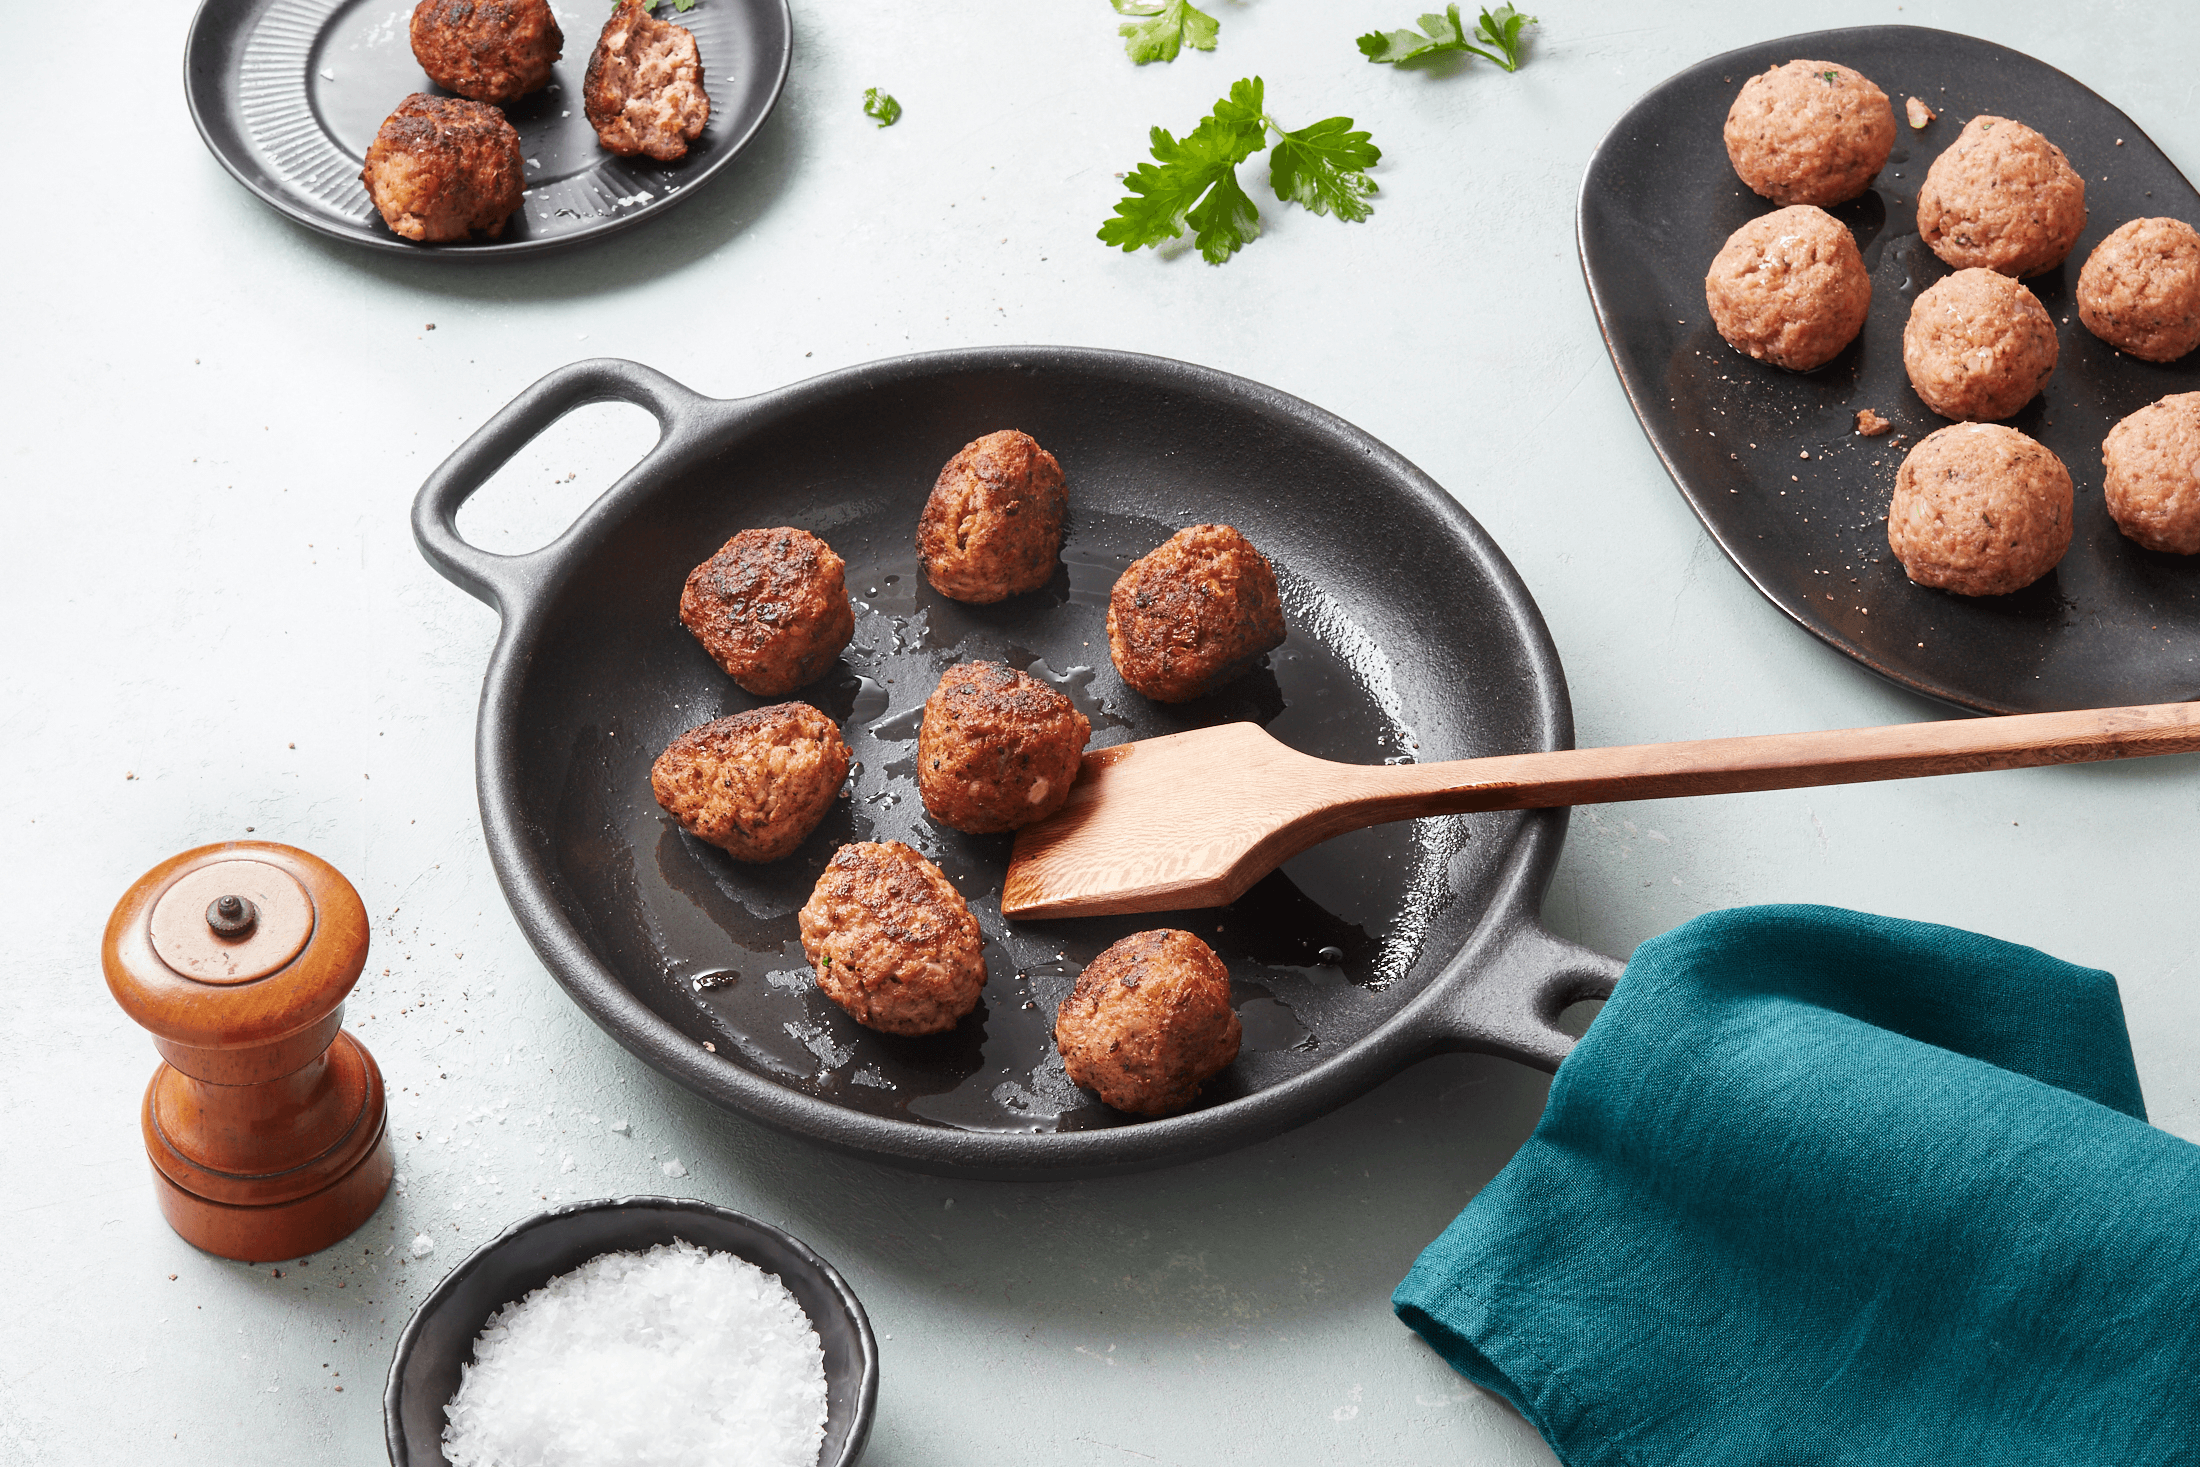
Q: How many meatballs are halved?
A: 1